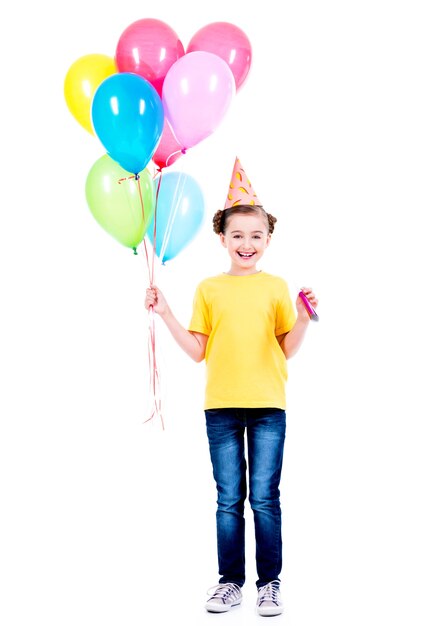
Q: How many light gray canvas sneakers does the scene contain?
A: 2